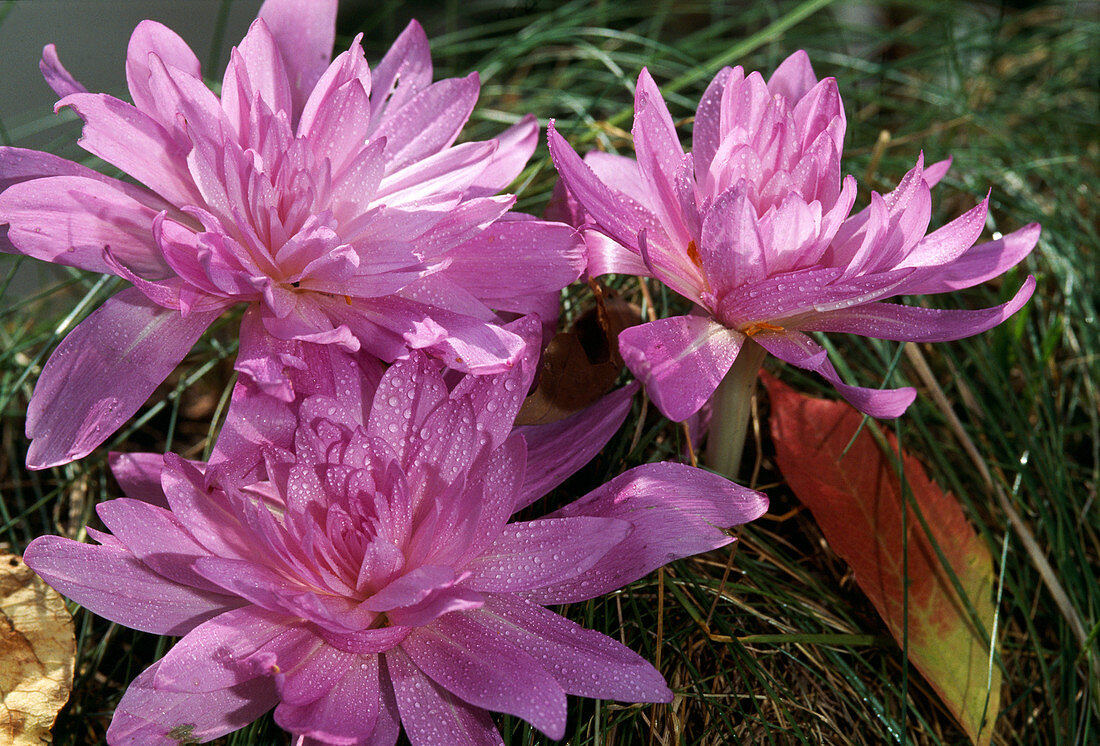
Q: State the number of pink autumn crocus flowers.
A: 3